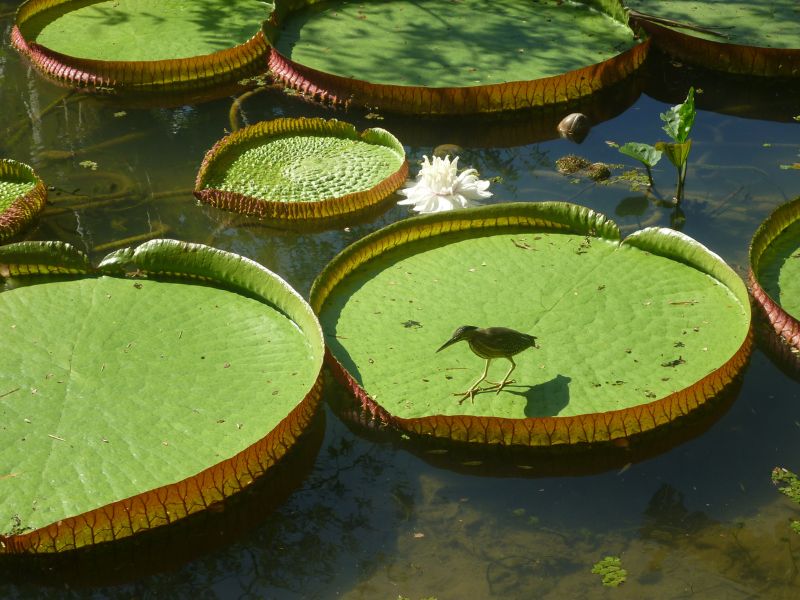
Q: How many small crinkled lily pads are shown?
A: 2